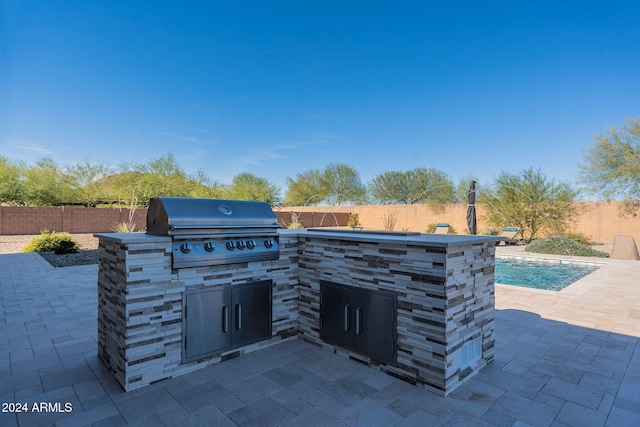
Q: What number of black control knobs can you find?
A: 6